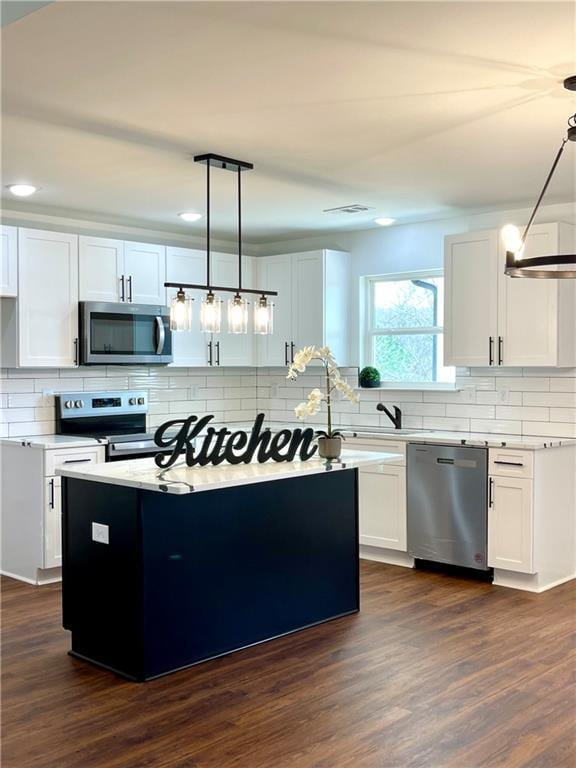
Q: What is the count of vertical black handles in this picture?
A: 11